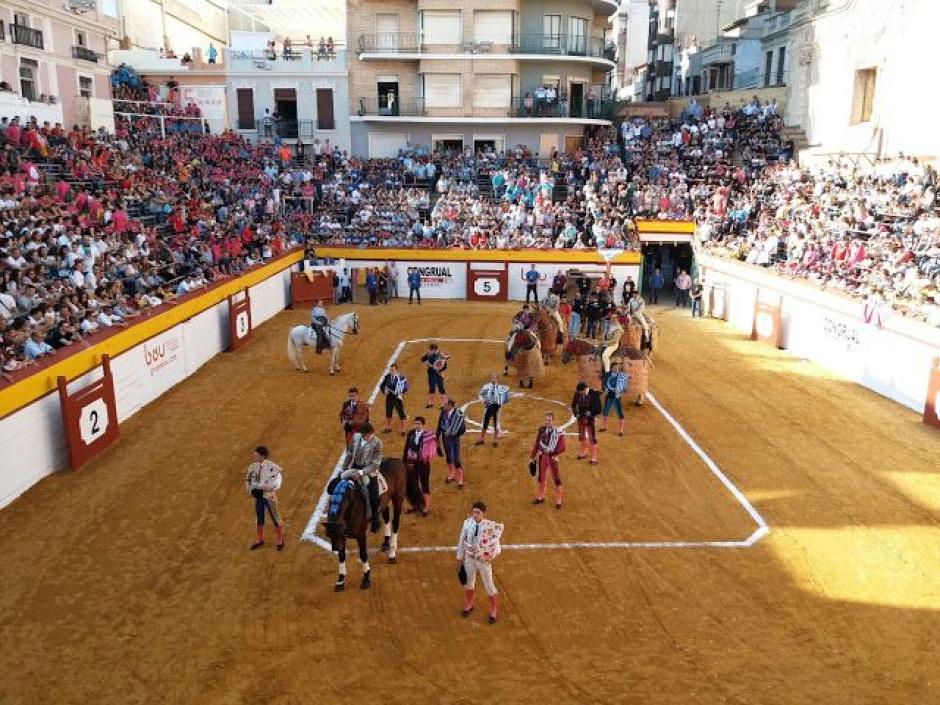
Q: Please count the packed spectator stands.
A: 3